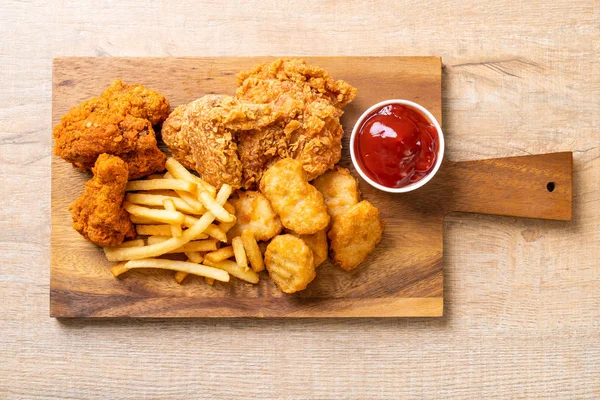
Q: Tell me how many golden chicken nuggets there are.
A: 6